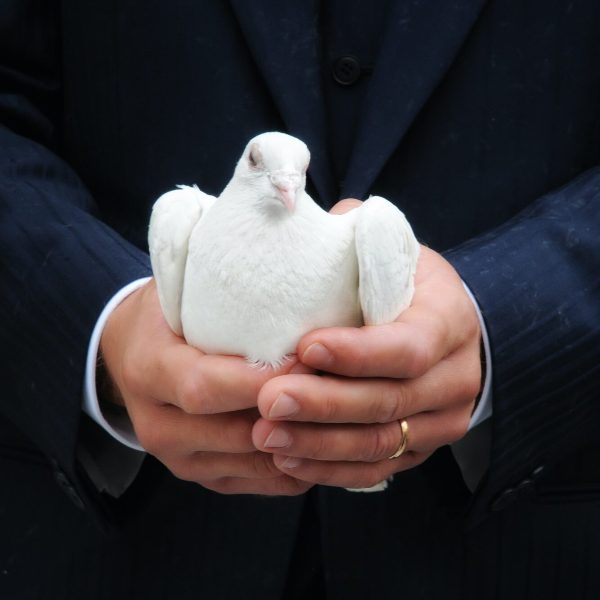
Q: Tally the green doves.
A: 0